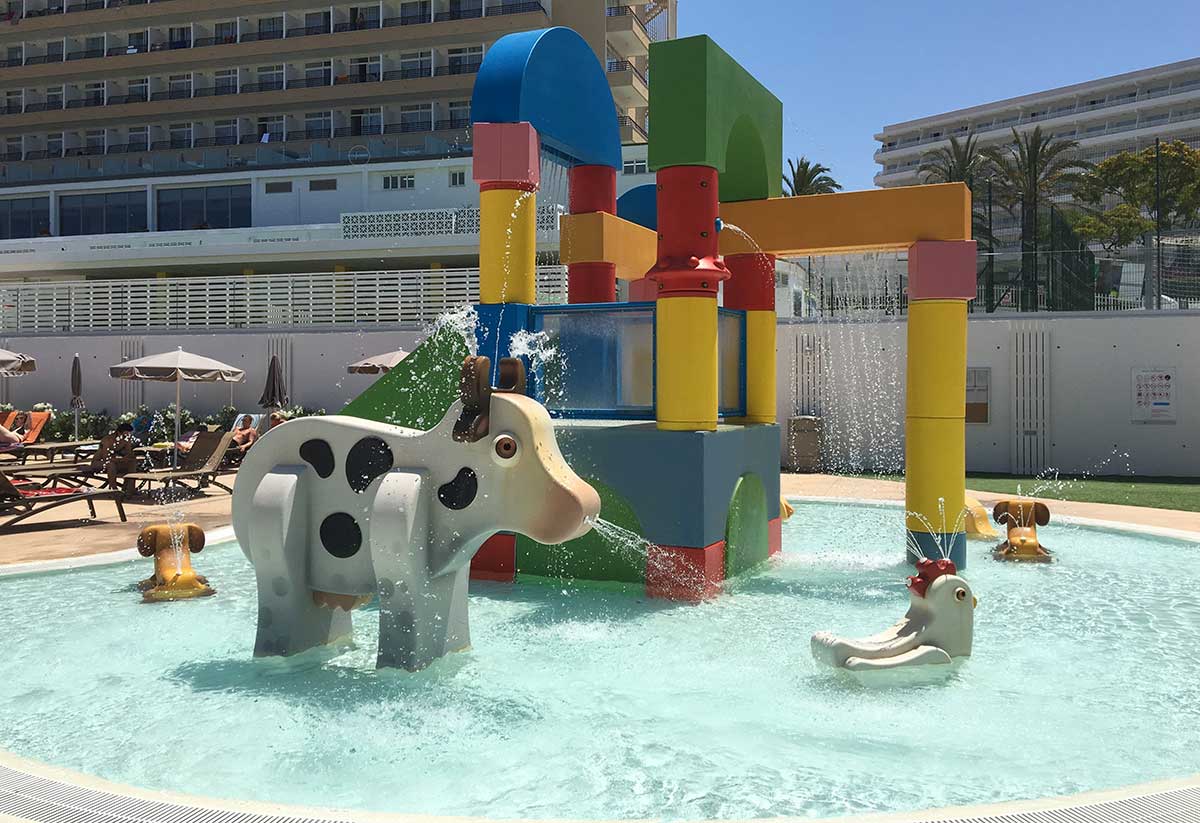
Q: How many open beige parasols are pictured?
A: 3